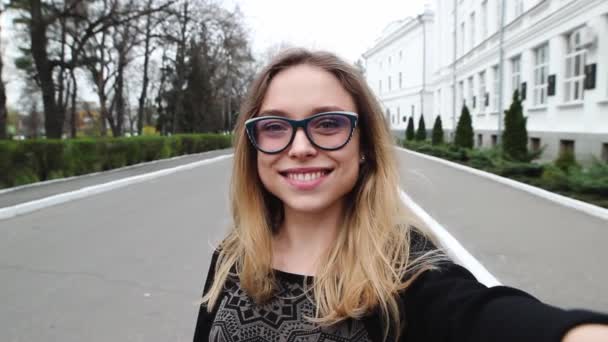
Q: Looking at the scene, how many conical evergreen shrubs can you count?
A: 5